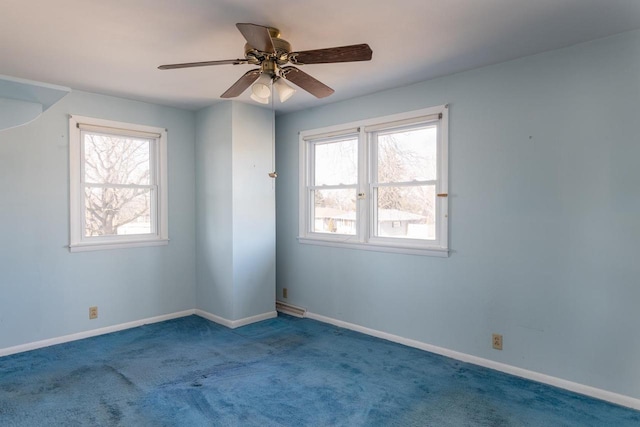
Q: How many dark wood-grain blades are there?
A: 5